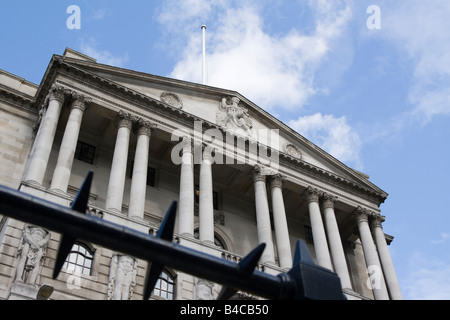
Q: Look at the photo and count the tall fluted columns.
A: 12